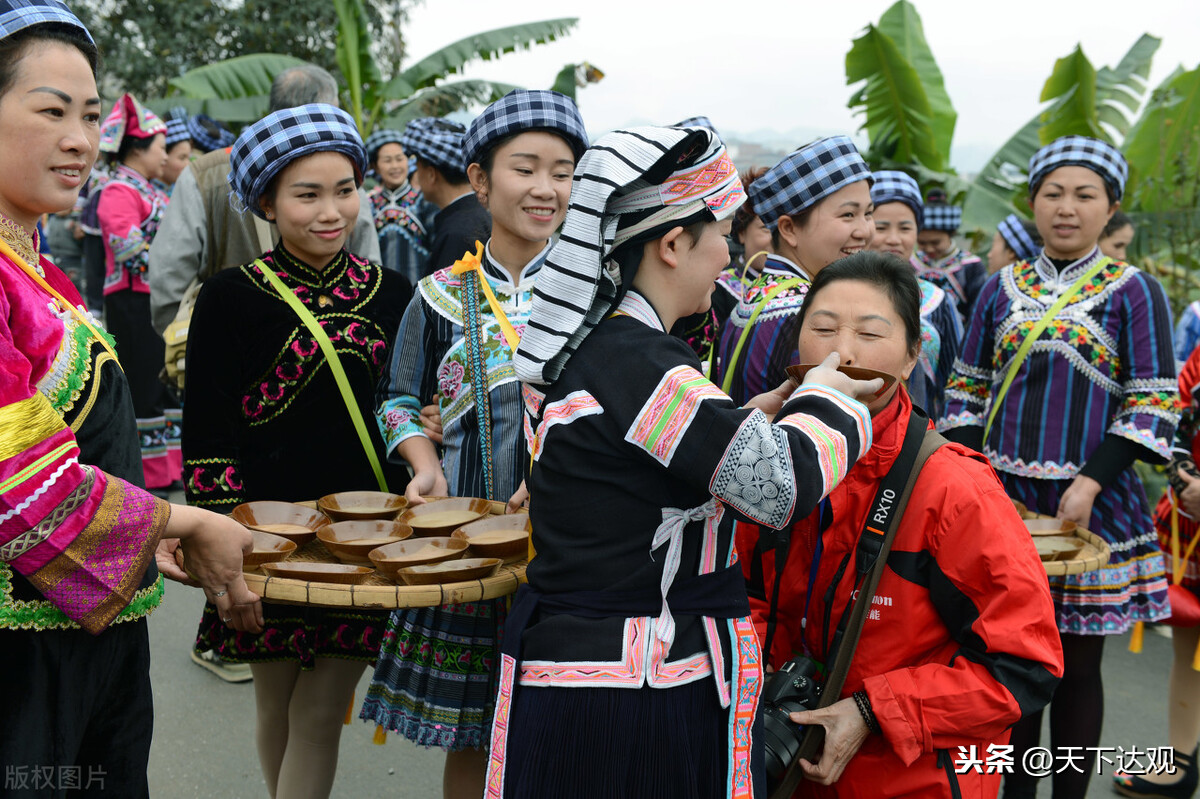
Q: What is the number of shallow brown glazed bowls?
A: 13